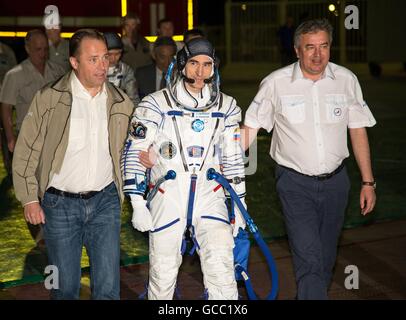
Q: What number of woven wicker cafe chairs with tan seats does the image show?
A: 0